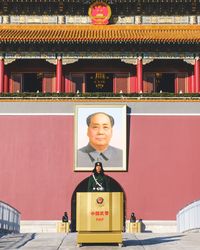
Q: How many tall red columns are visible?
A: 4